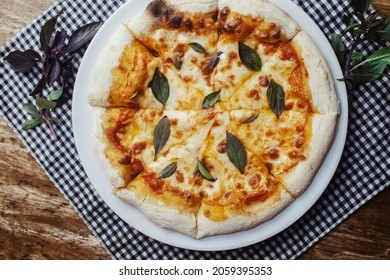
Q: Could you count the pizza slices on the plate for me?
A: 8